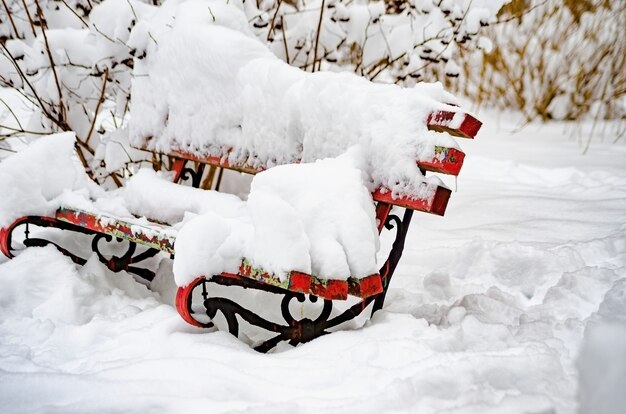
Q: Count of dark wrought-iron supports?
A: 2